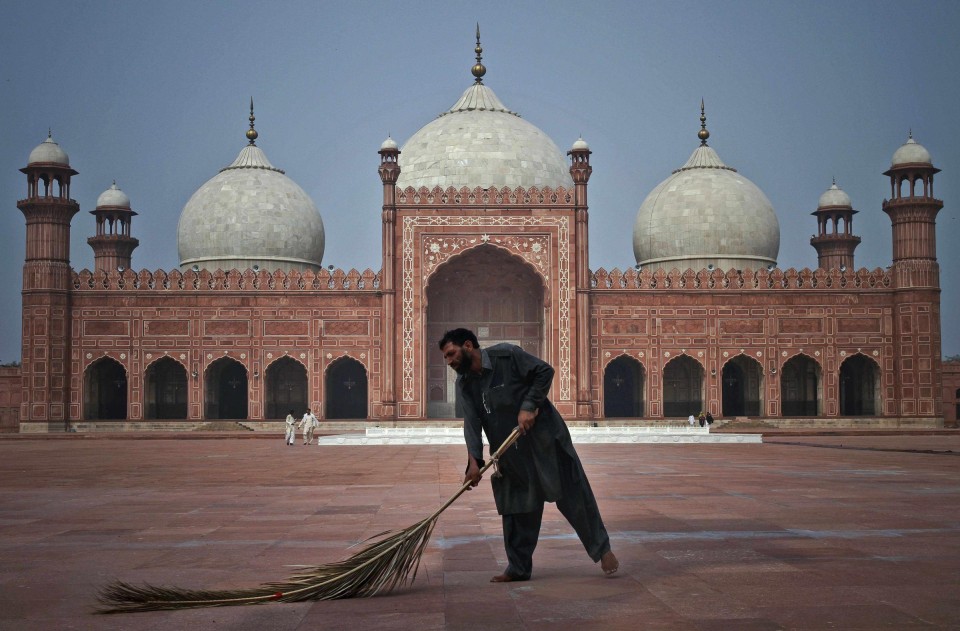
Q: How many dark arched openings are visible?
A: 10